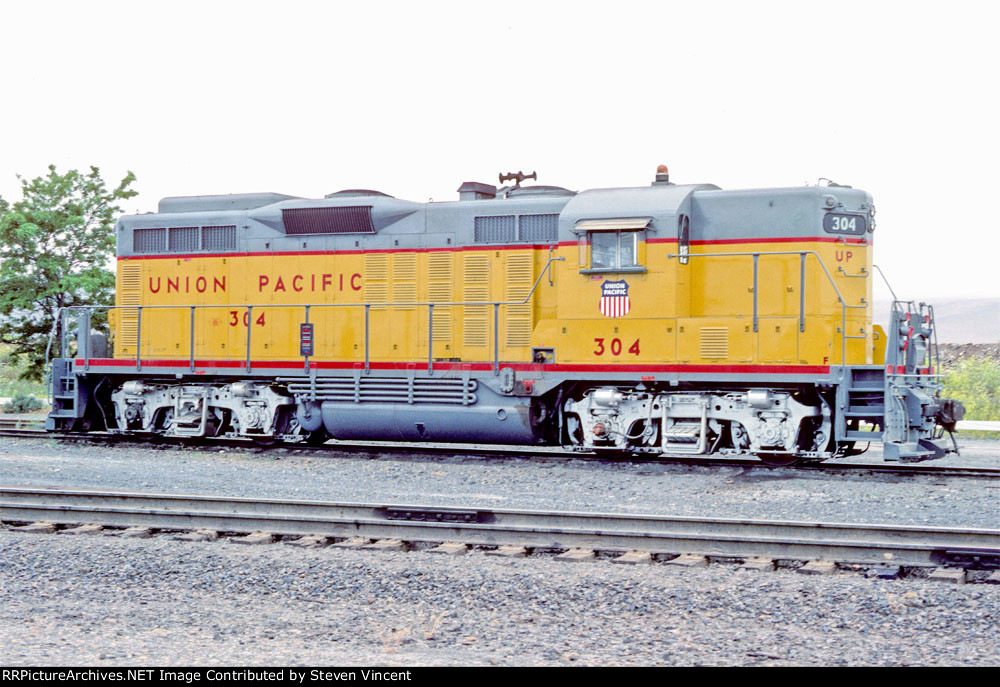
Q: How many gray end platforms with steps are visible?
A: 2